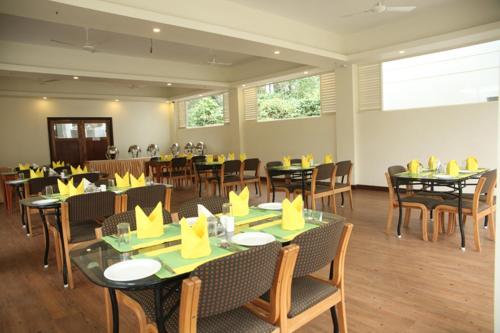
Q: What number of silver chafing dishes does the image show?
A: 6